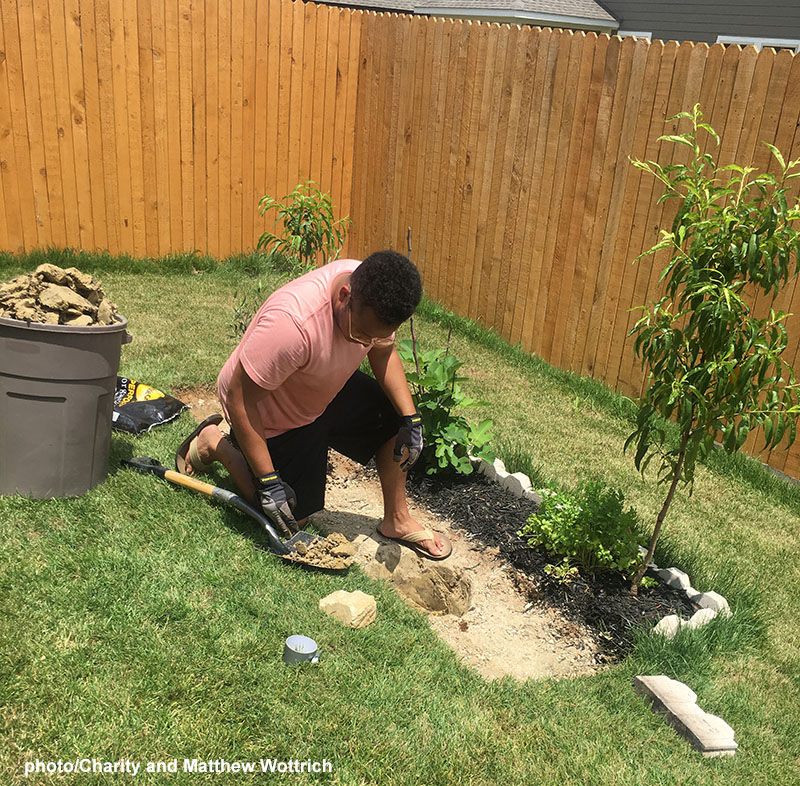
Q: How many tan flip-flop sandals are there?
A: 2